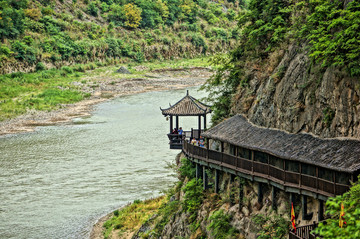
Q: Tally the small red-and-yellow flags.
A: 2